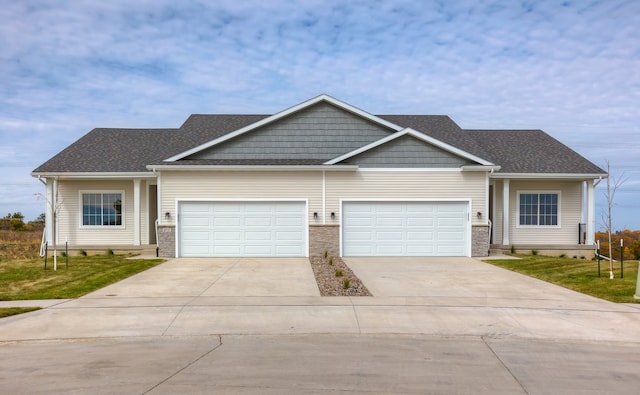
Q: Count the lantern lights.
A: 4